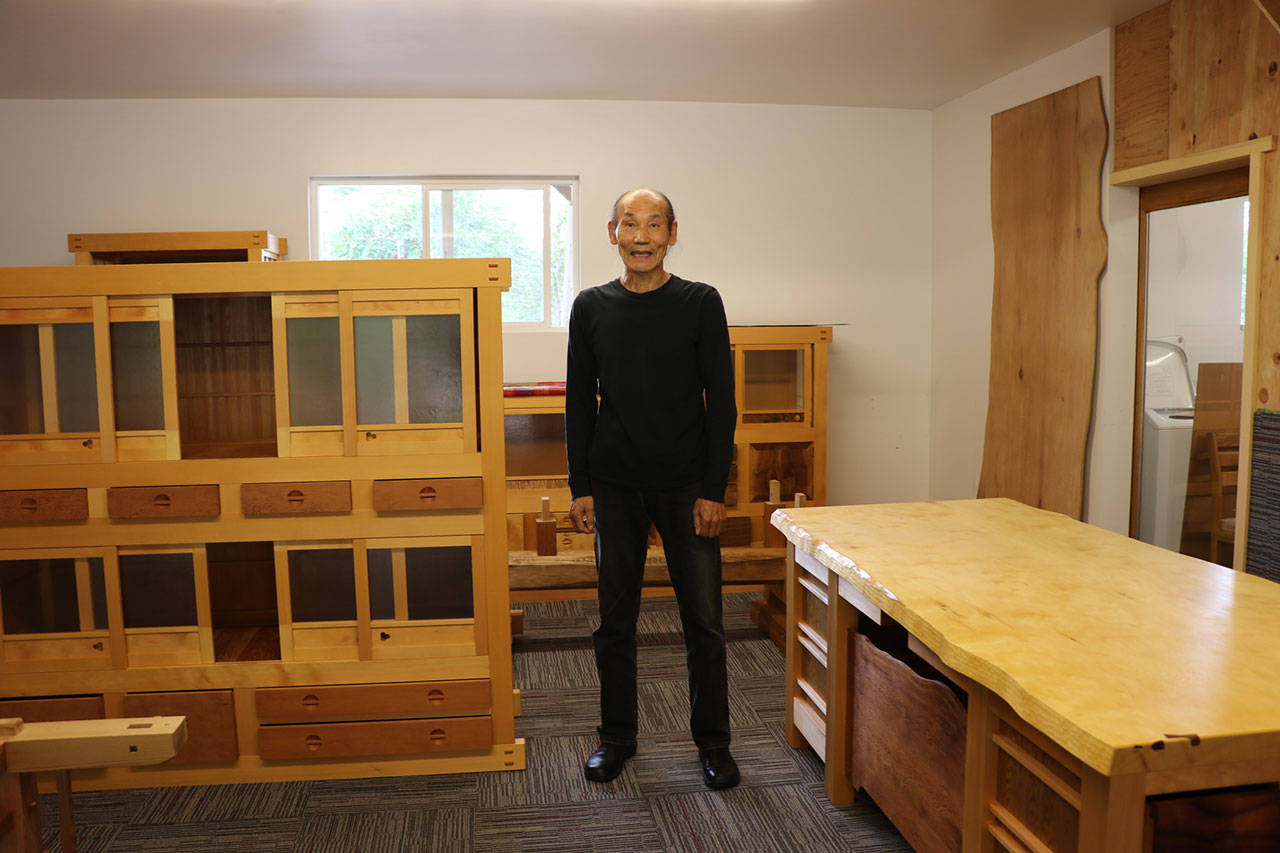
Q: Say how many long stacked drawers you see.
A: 2